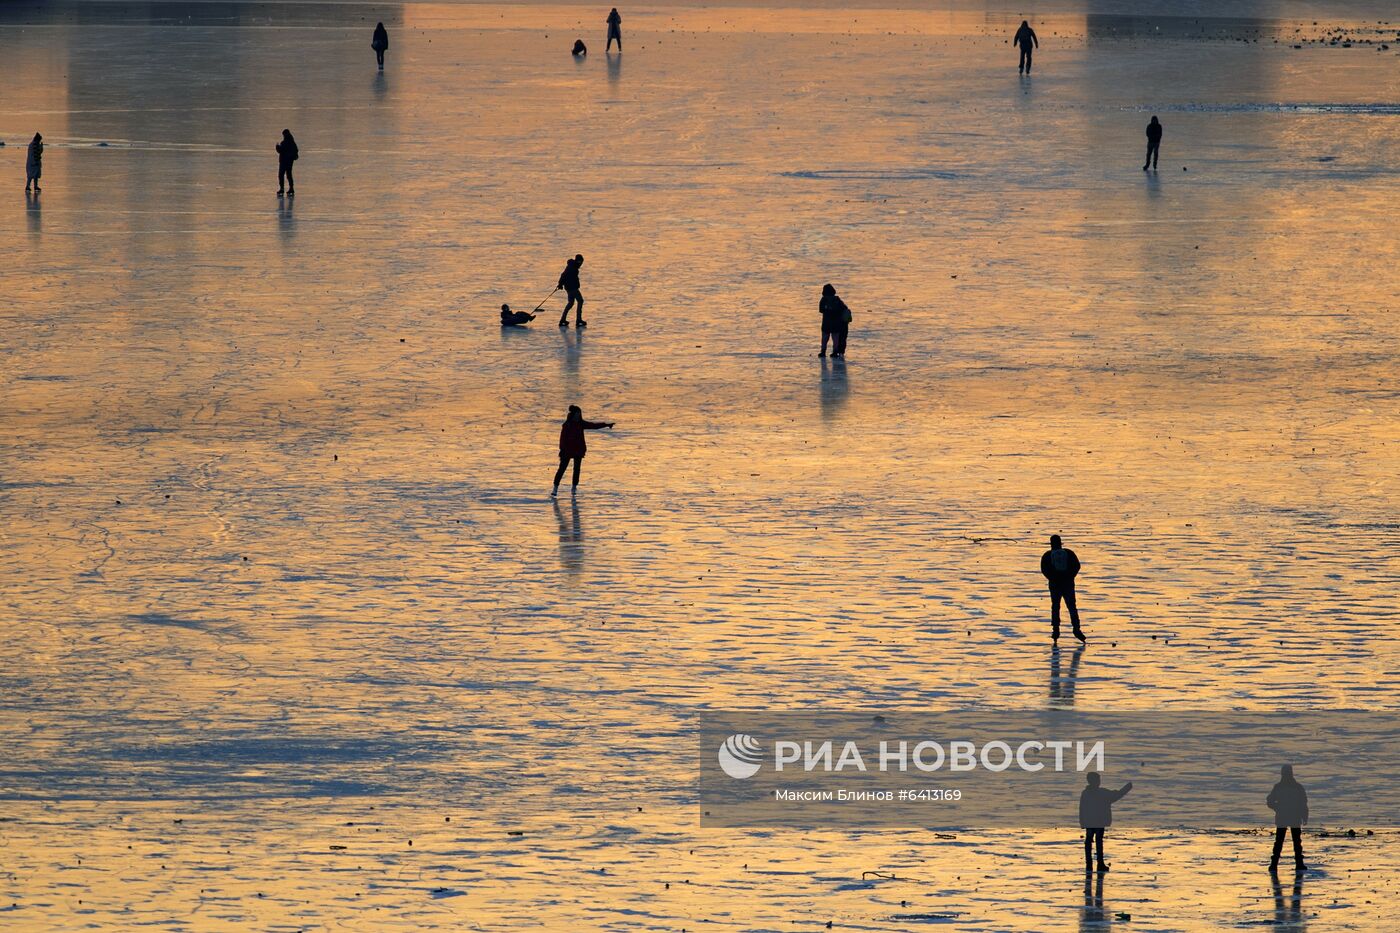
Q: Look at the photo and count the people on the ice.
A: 15